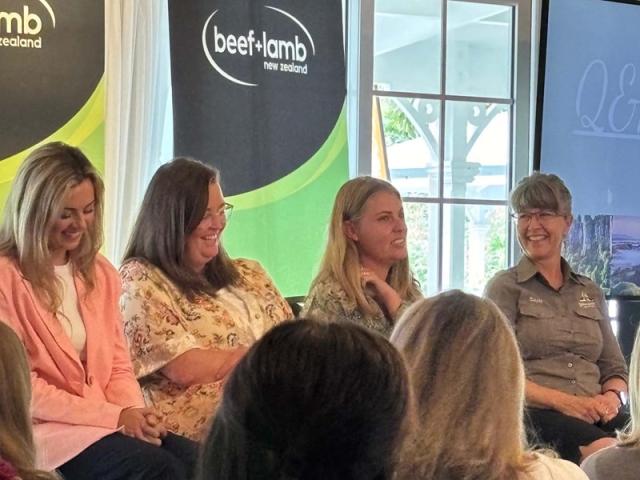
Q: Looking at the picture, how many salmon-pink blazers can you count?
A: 1